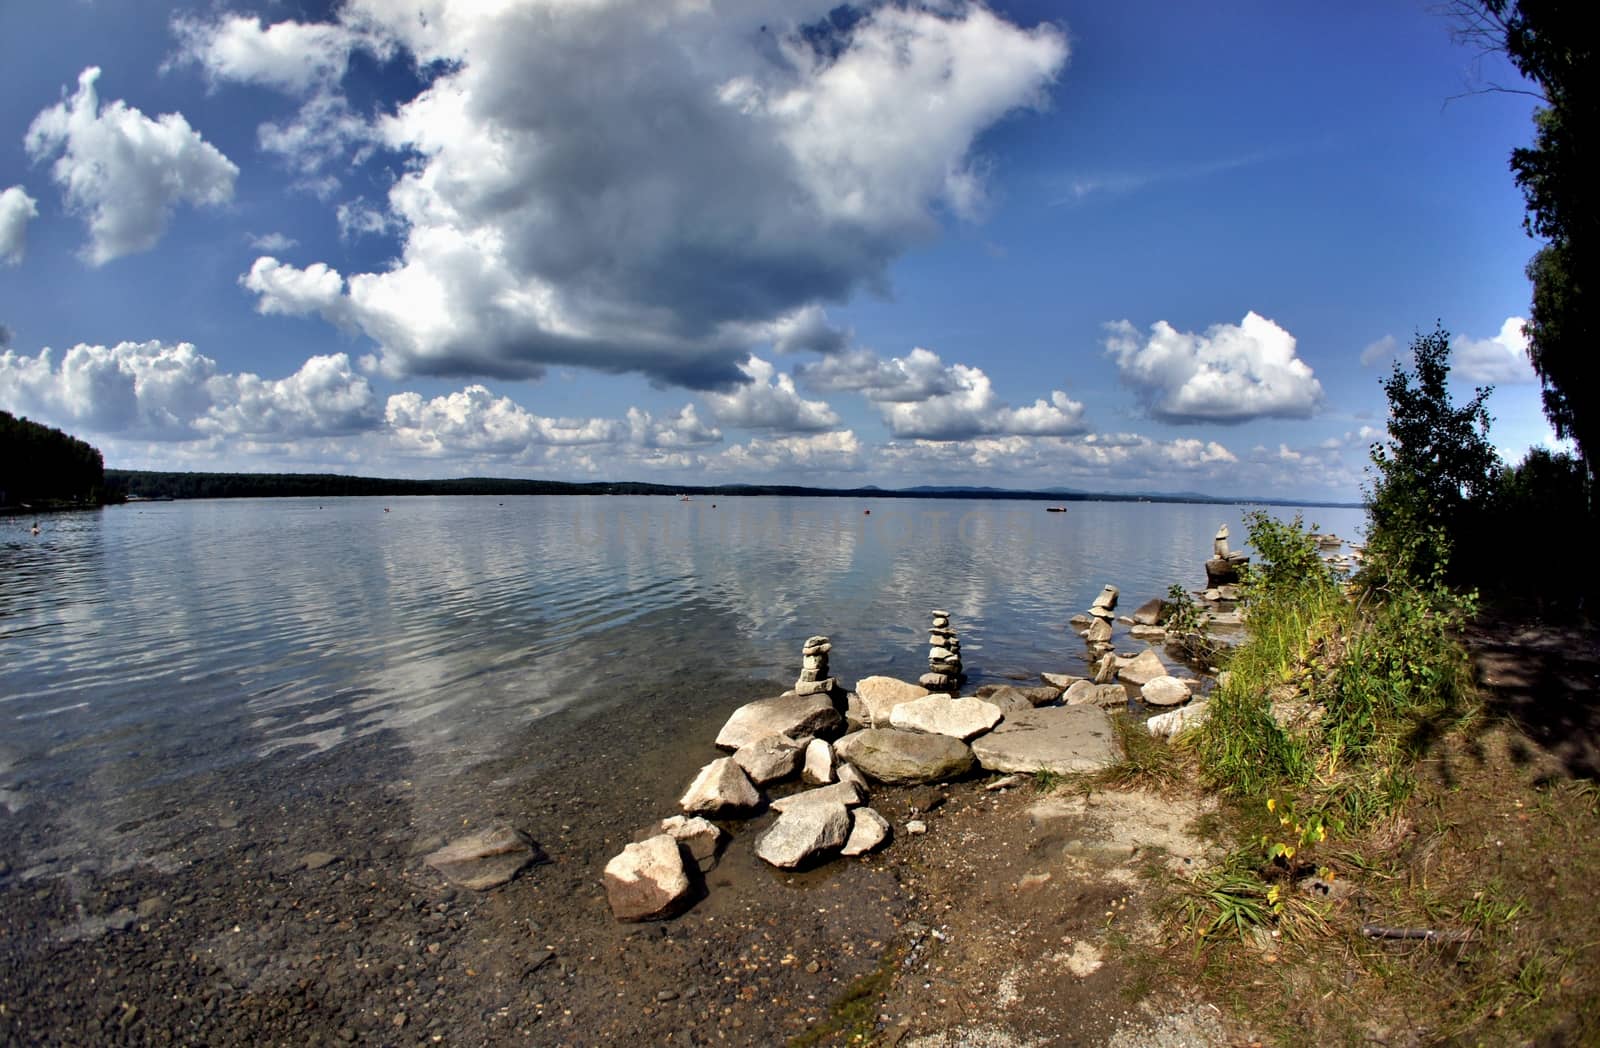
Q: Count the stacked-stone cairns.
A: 4